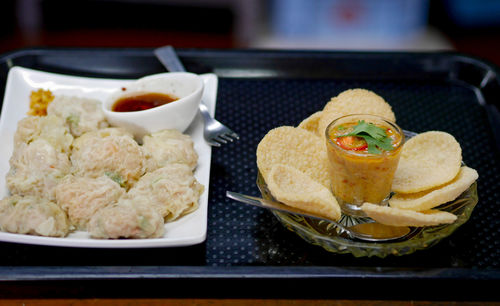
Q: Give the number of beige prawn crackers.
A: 7